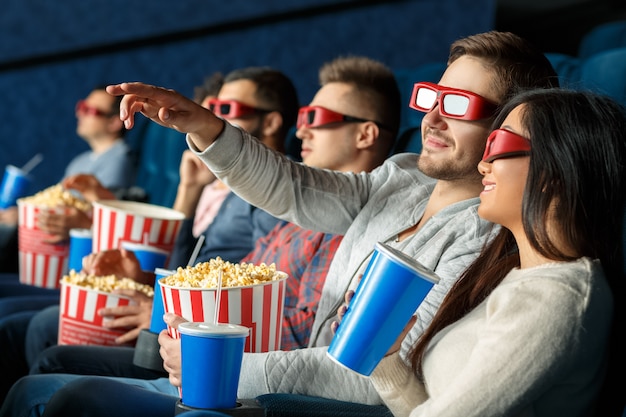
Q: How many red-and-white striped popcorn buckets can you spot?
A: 4